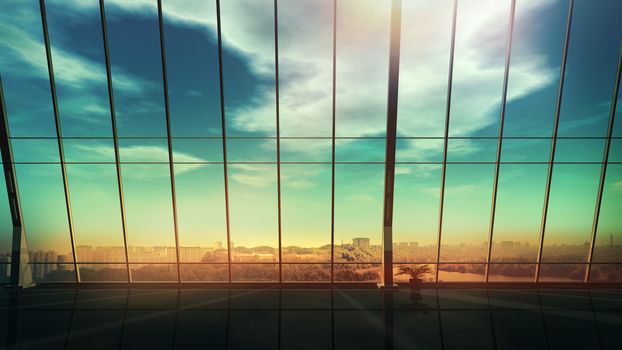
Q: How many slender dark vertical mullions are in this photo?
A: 10